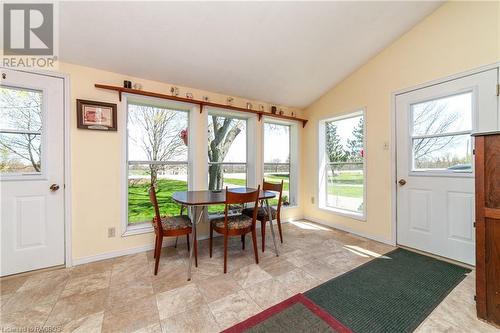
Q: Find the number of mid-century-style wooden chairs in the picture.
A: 3